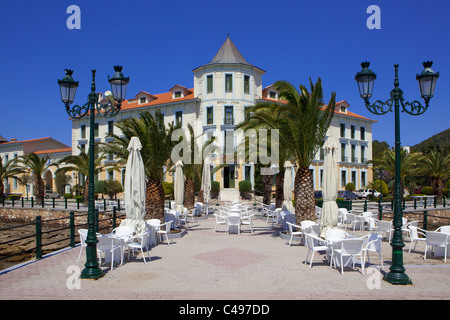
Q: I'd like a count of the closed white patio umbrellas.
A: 5